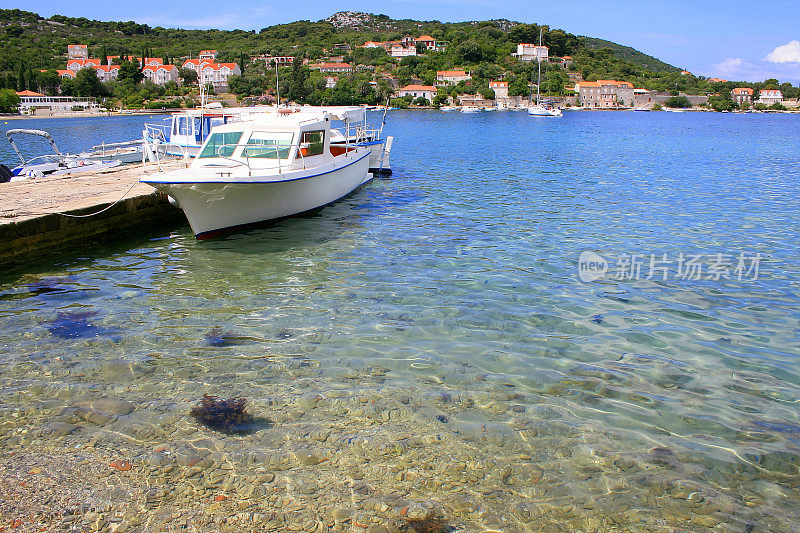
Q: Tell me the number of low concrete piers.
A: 1